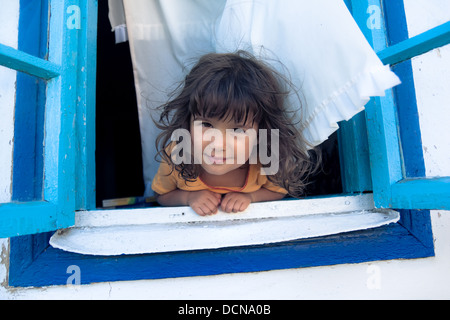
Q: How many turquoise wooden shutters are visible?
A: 2